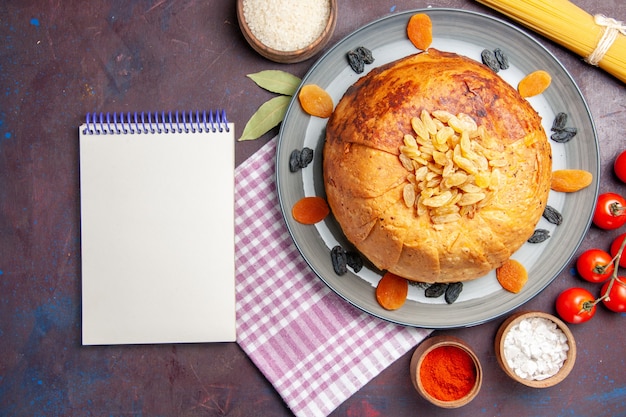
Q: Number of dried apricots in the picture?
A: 7